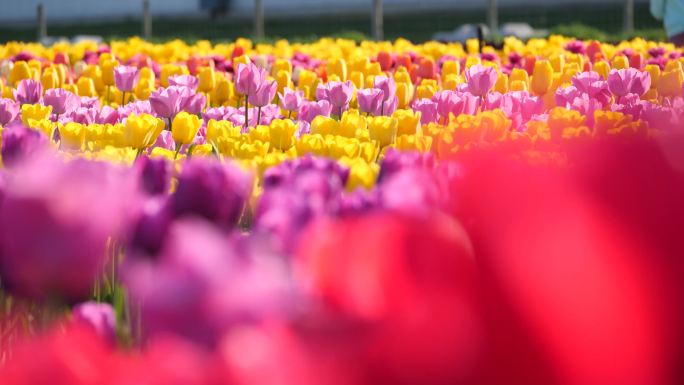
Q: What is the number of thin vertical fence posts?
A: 6